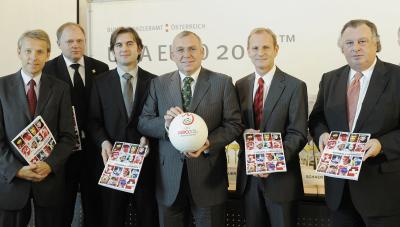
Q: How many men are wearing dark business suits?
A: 6